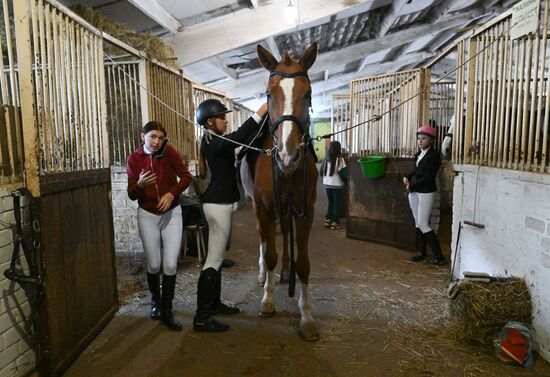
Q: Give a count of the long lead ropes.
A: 2